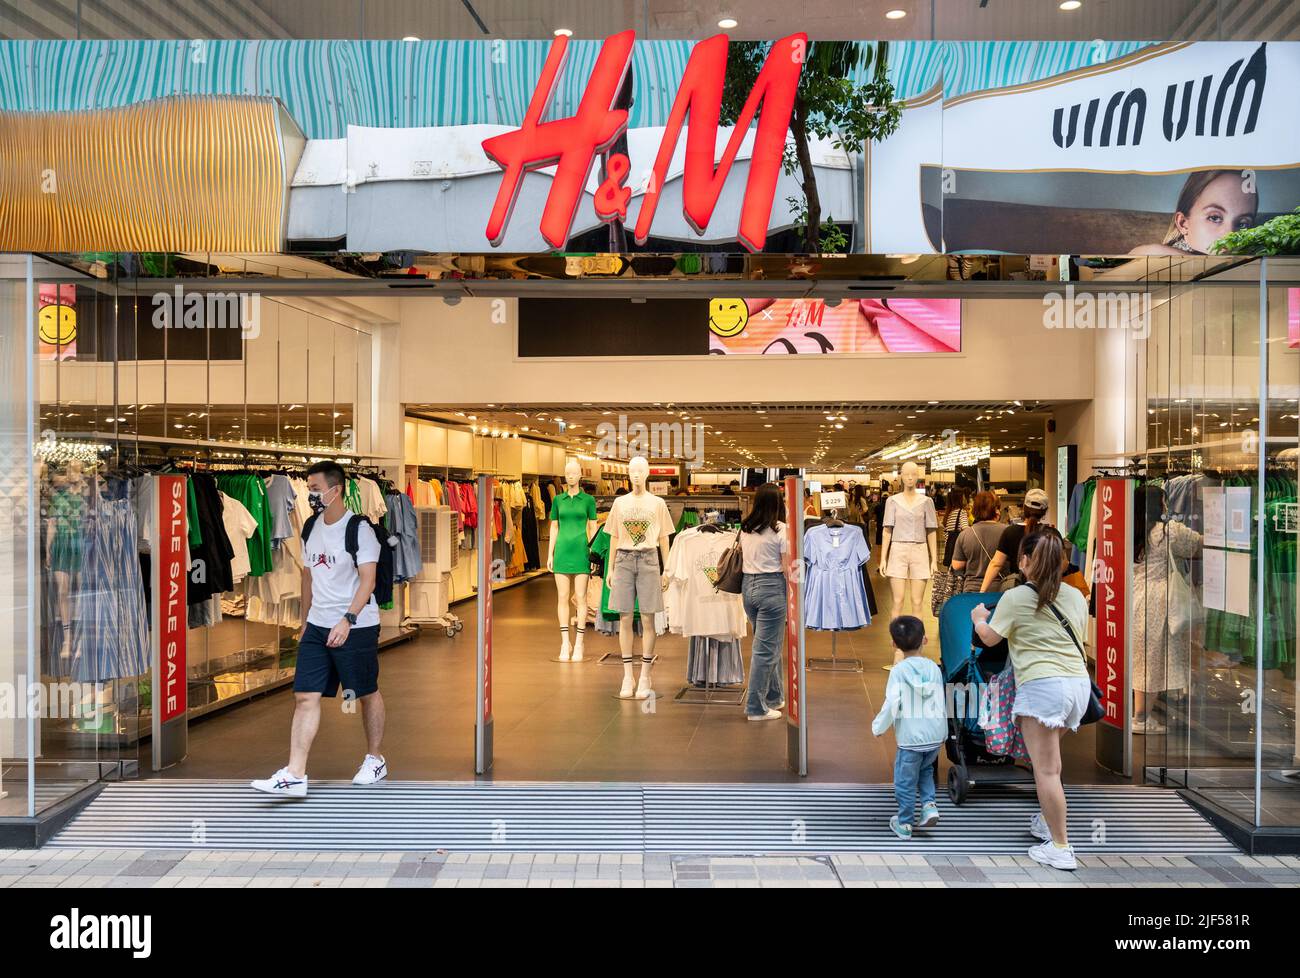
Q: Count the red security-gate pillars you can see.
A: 4